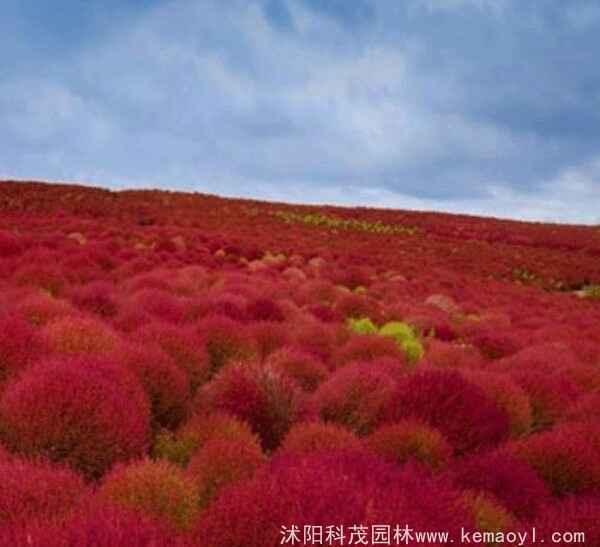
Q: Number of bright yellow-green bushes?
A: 3